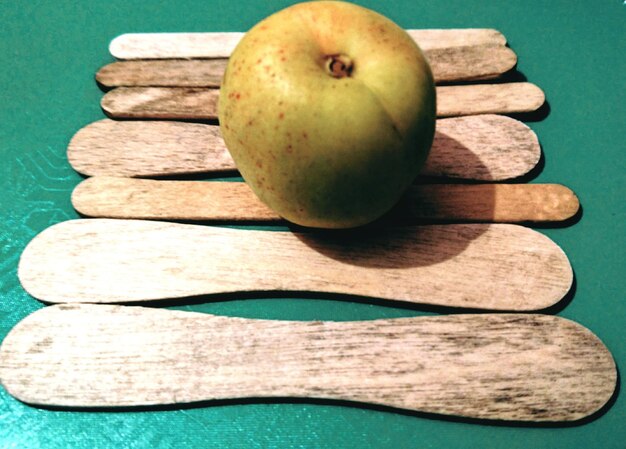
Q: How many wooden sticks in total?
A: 7